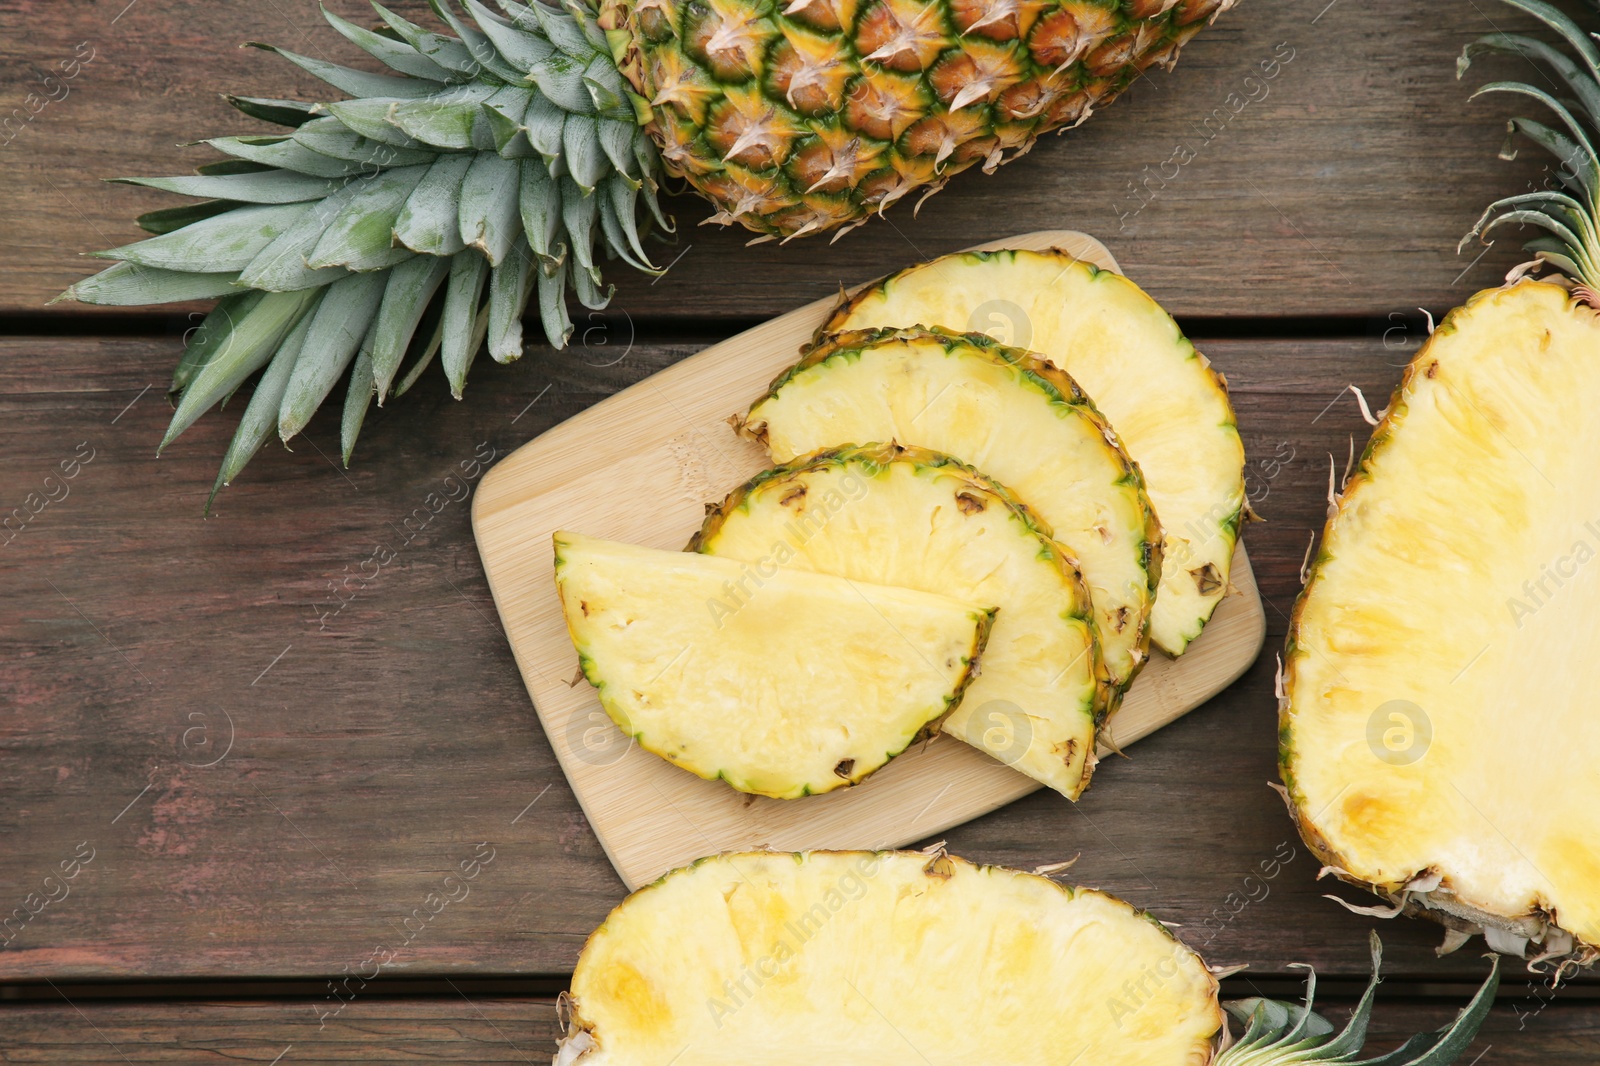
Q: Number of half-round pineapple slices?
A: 4